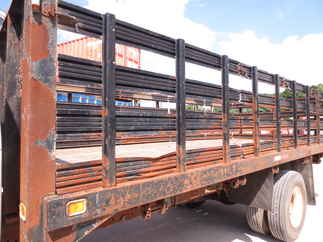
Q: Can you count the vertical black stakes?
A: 7